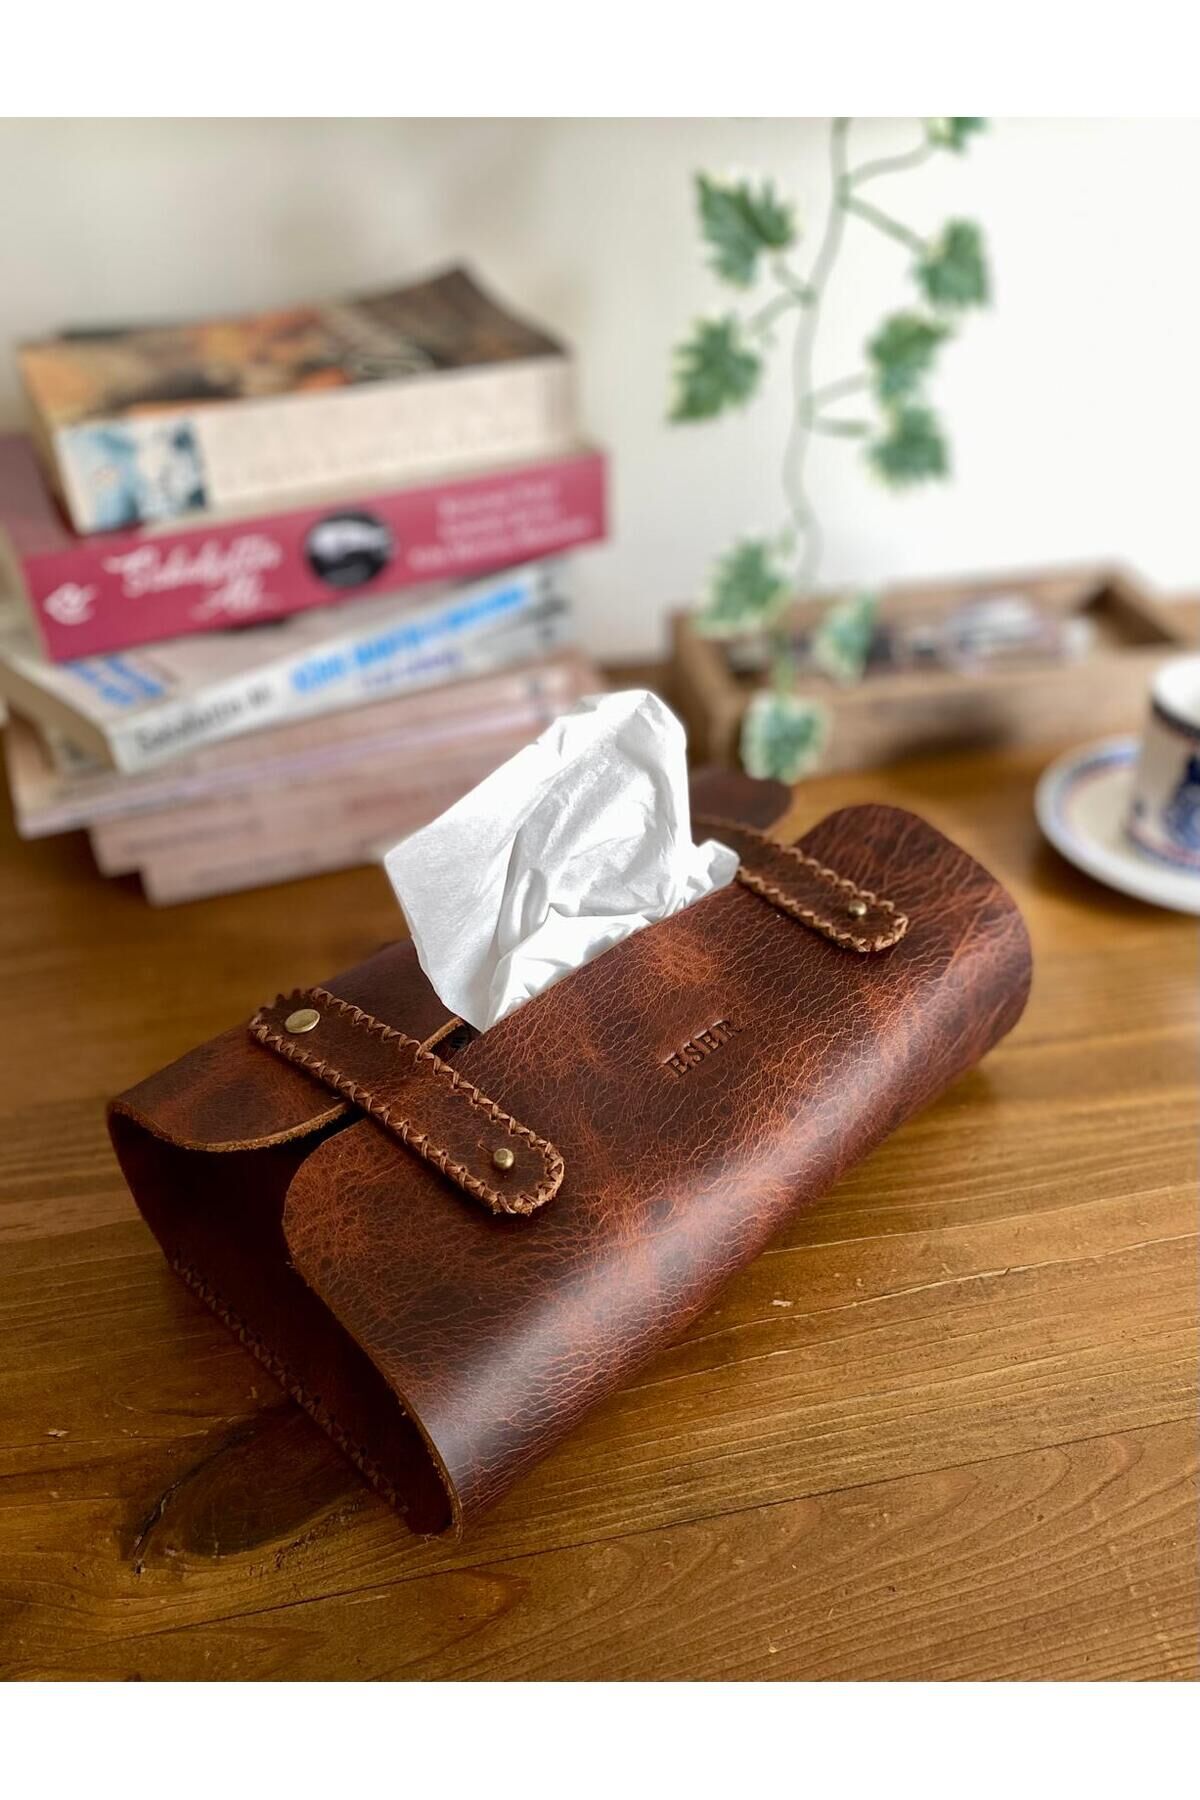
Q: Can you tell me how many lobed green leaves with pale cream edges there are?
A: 9